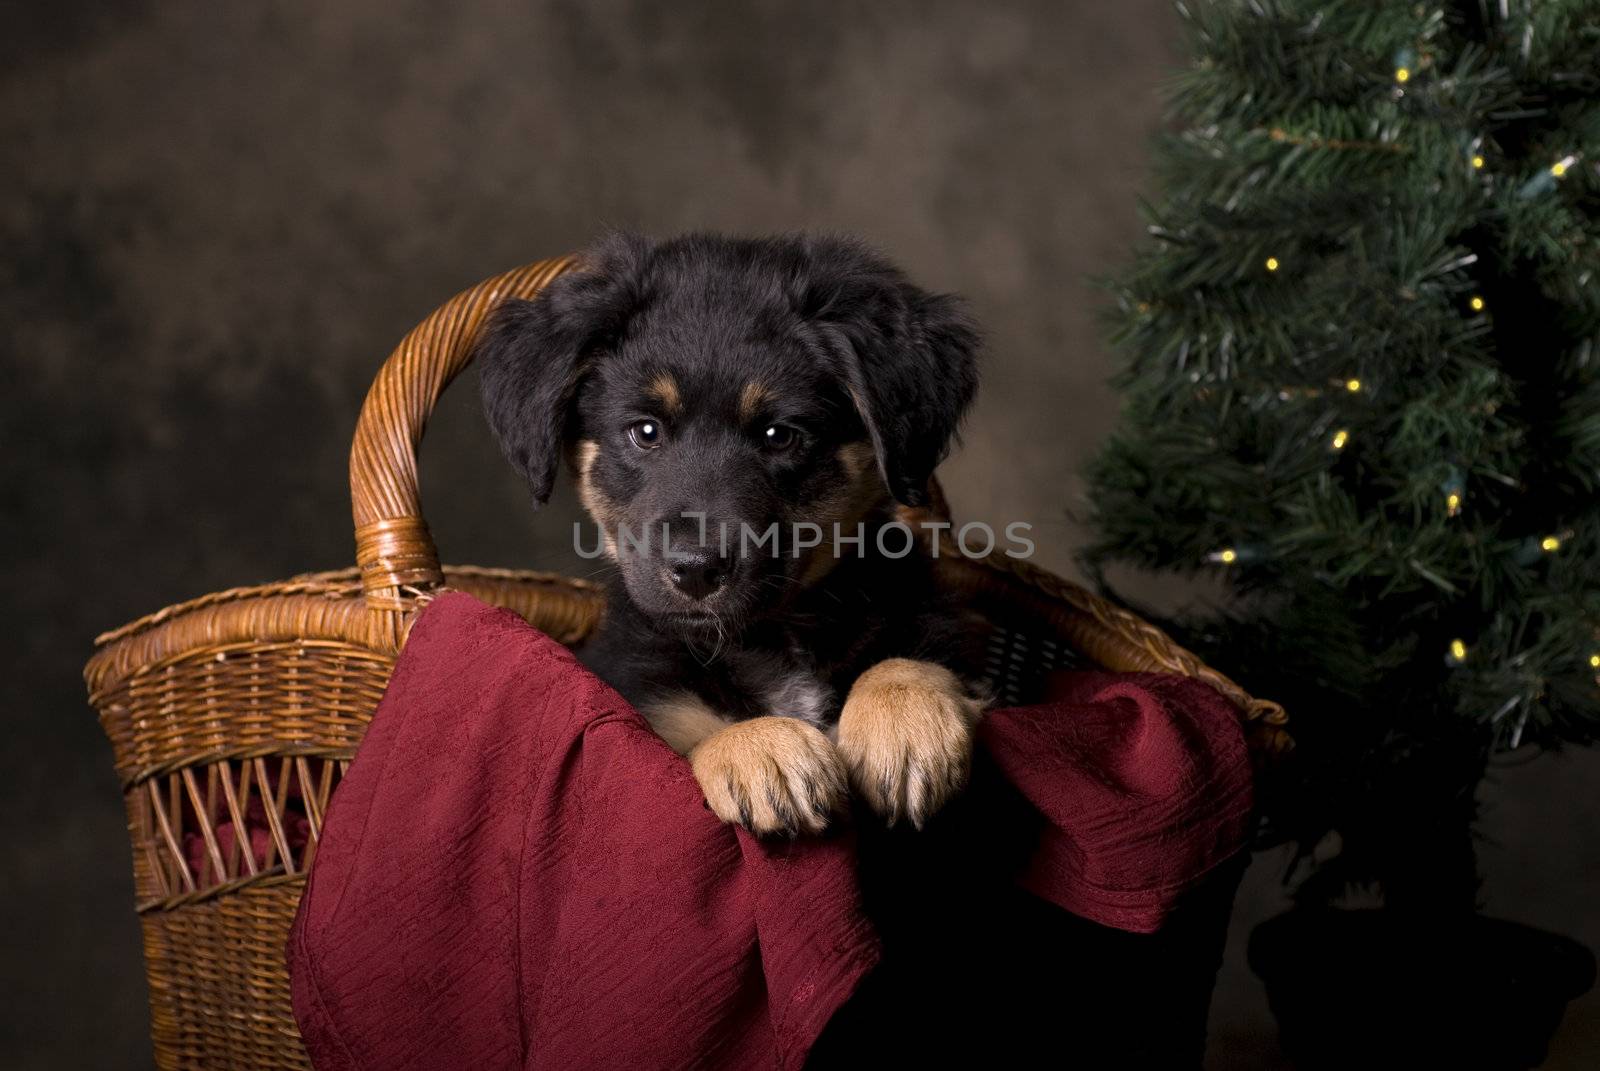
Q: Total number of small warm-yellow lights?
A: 12